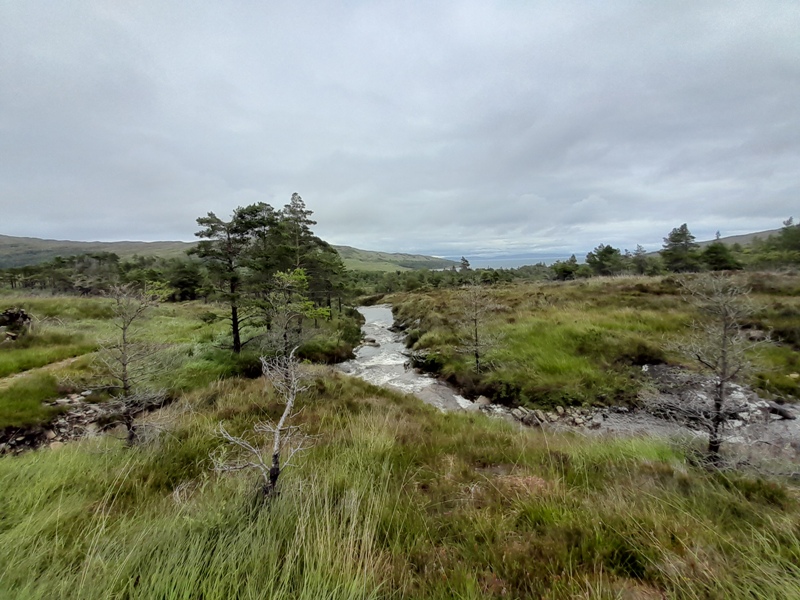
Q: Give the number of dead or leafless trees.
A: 4